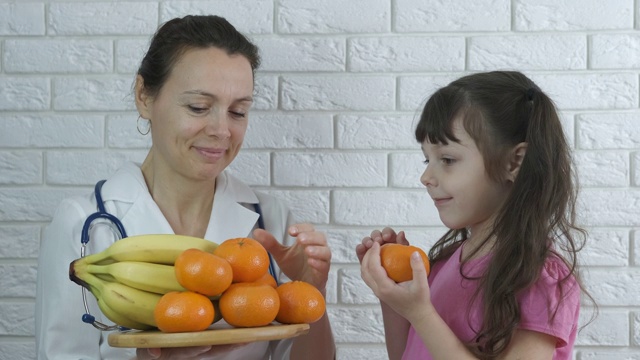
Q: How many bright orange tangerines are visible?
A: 7